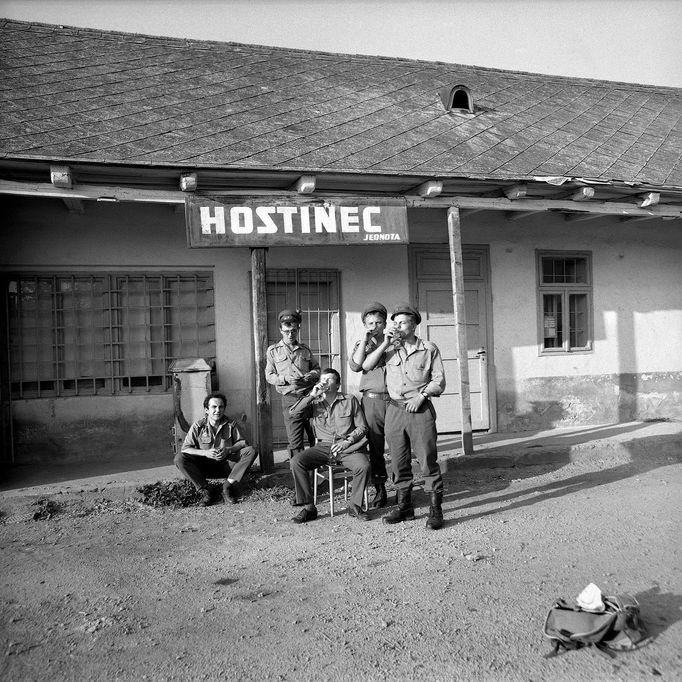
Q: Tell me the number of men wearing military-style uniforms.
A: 5